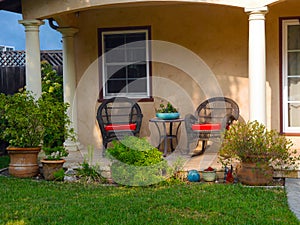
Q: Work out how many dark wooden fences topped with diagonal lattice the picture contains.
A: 1